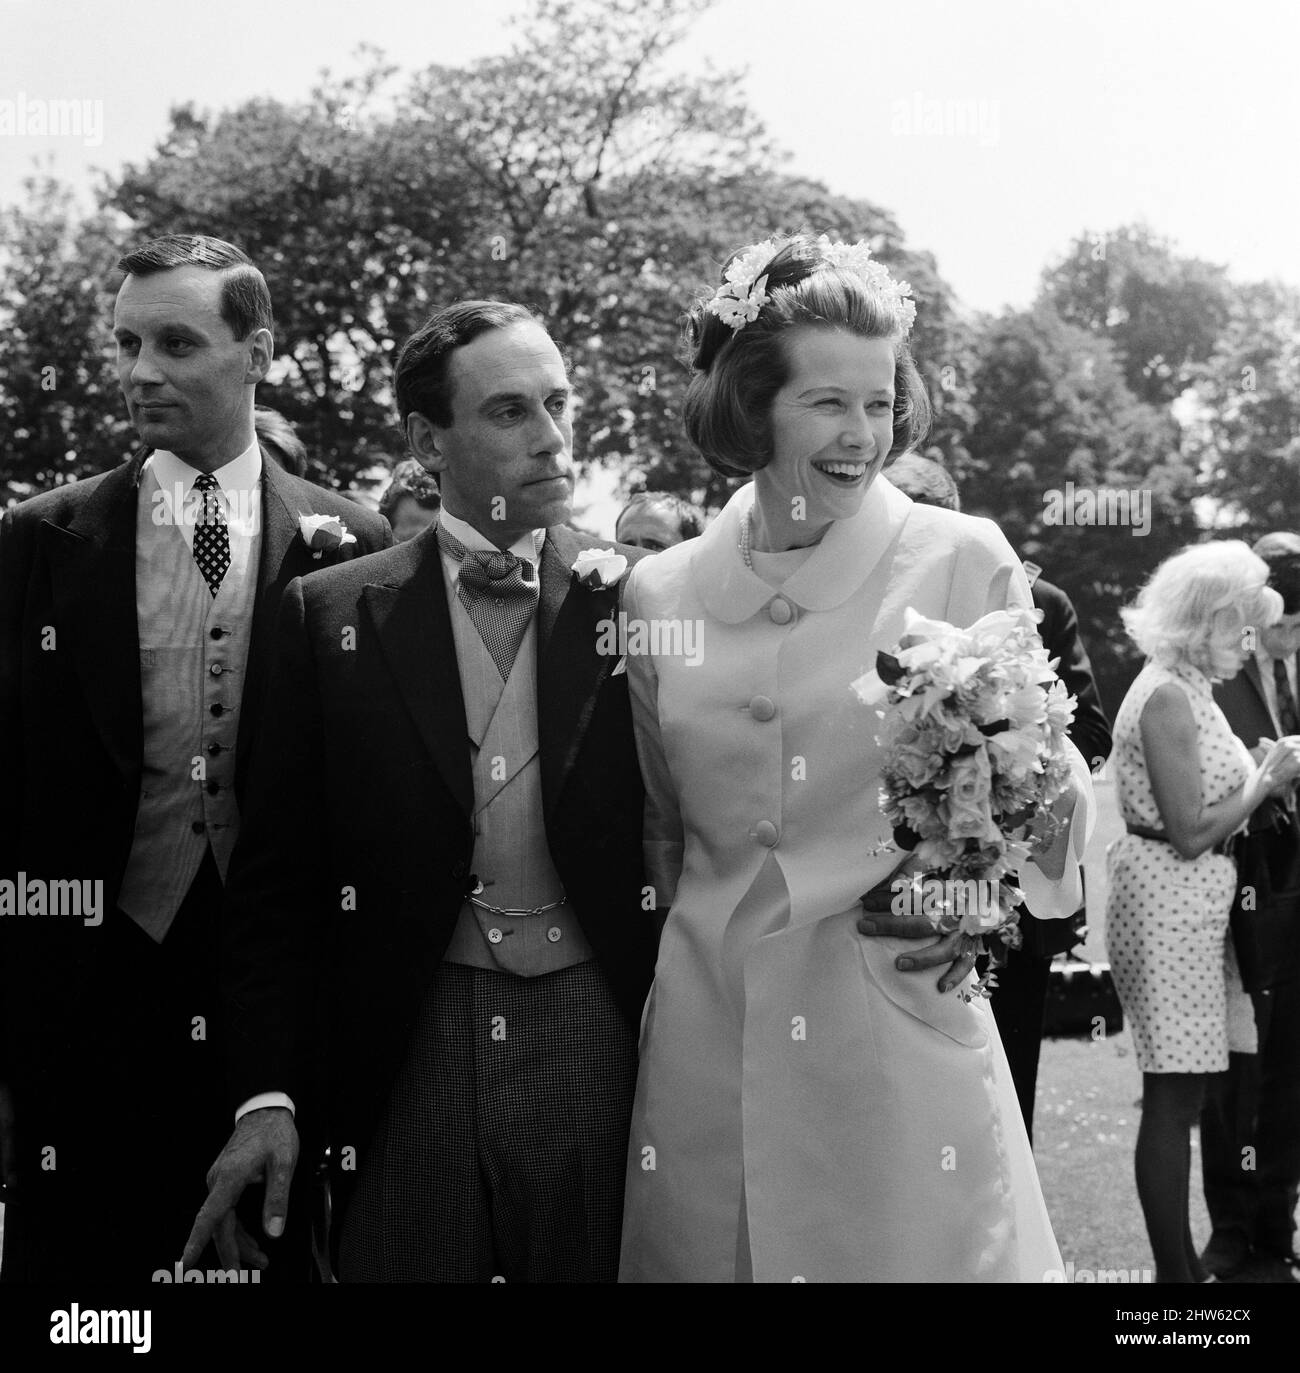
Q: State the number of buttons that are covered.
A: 3